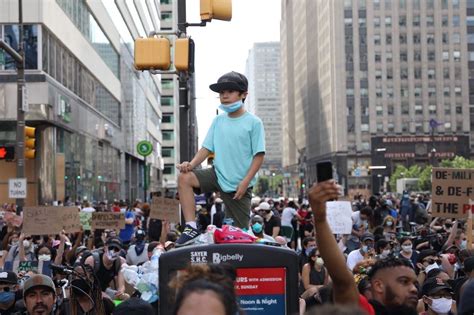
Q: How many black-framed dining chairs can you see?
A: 0